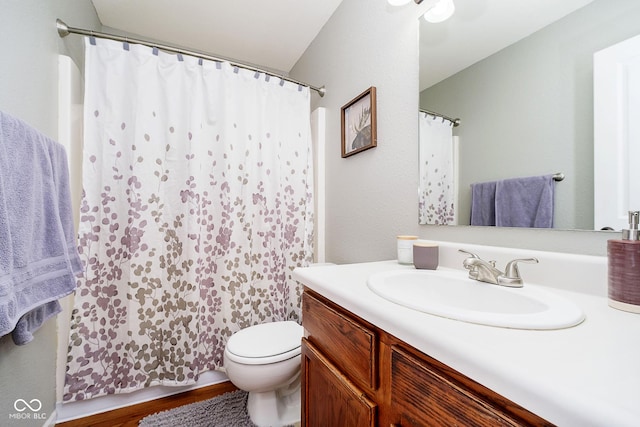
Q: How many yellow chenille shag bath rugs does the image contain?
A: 0